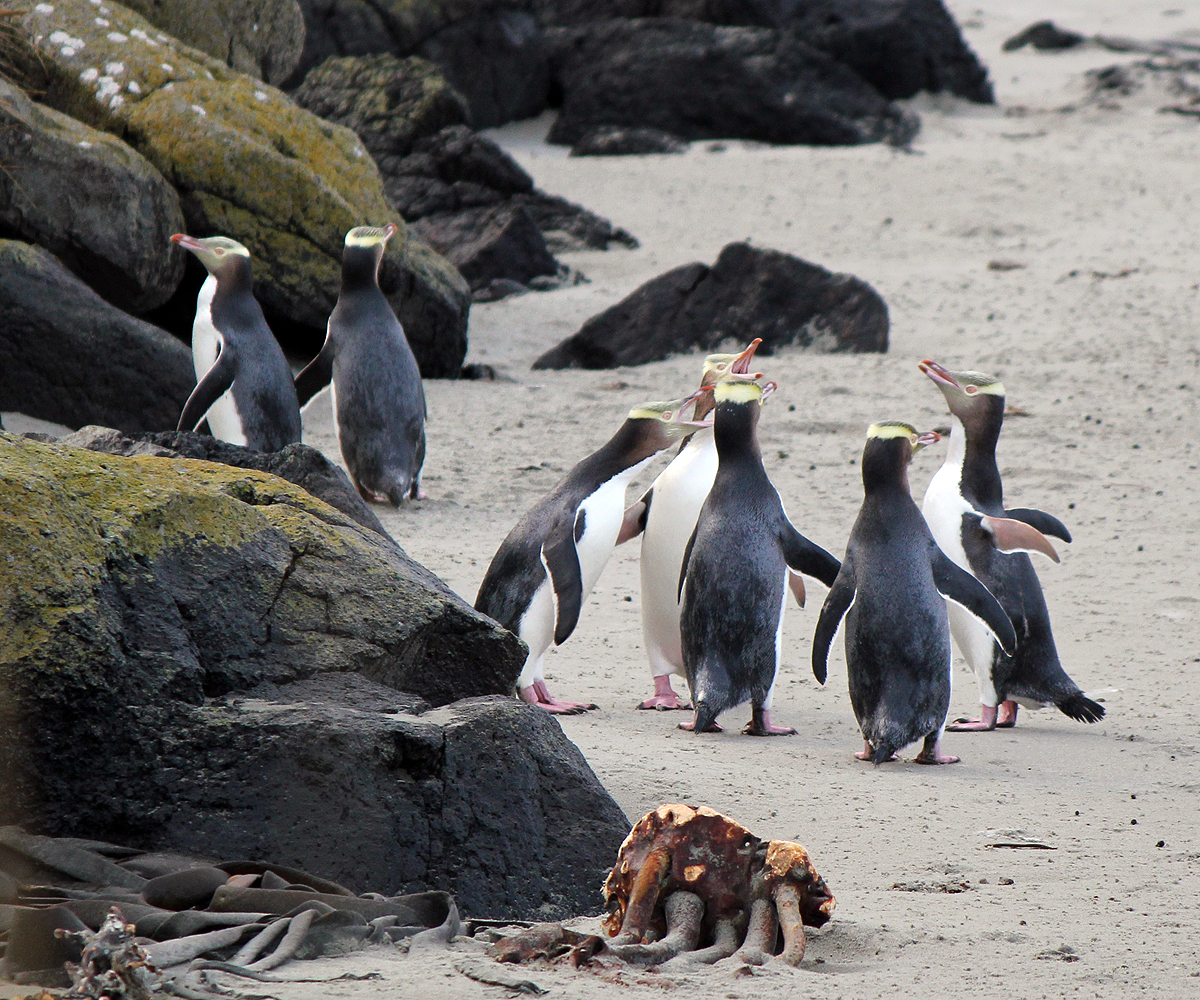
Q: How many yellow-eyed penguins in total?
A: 7